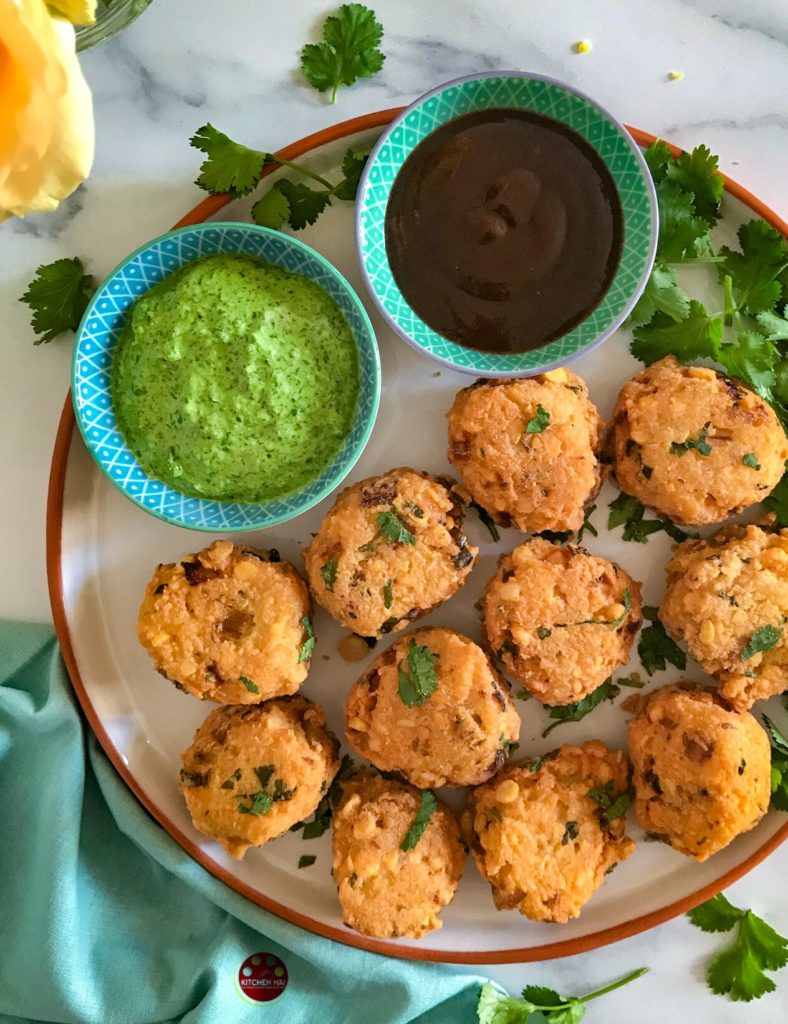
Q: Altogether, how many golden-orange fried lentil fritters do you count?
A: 11